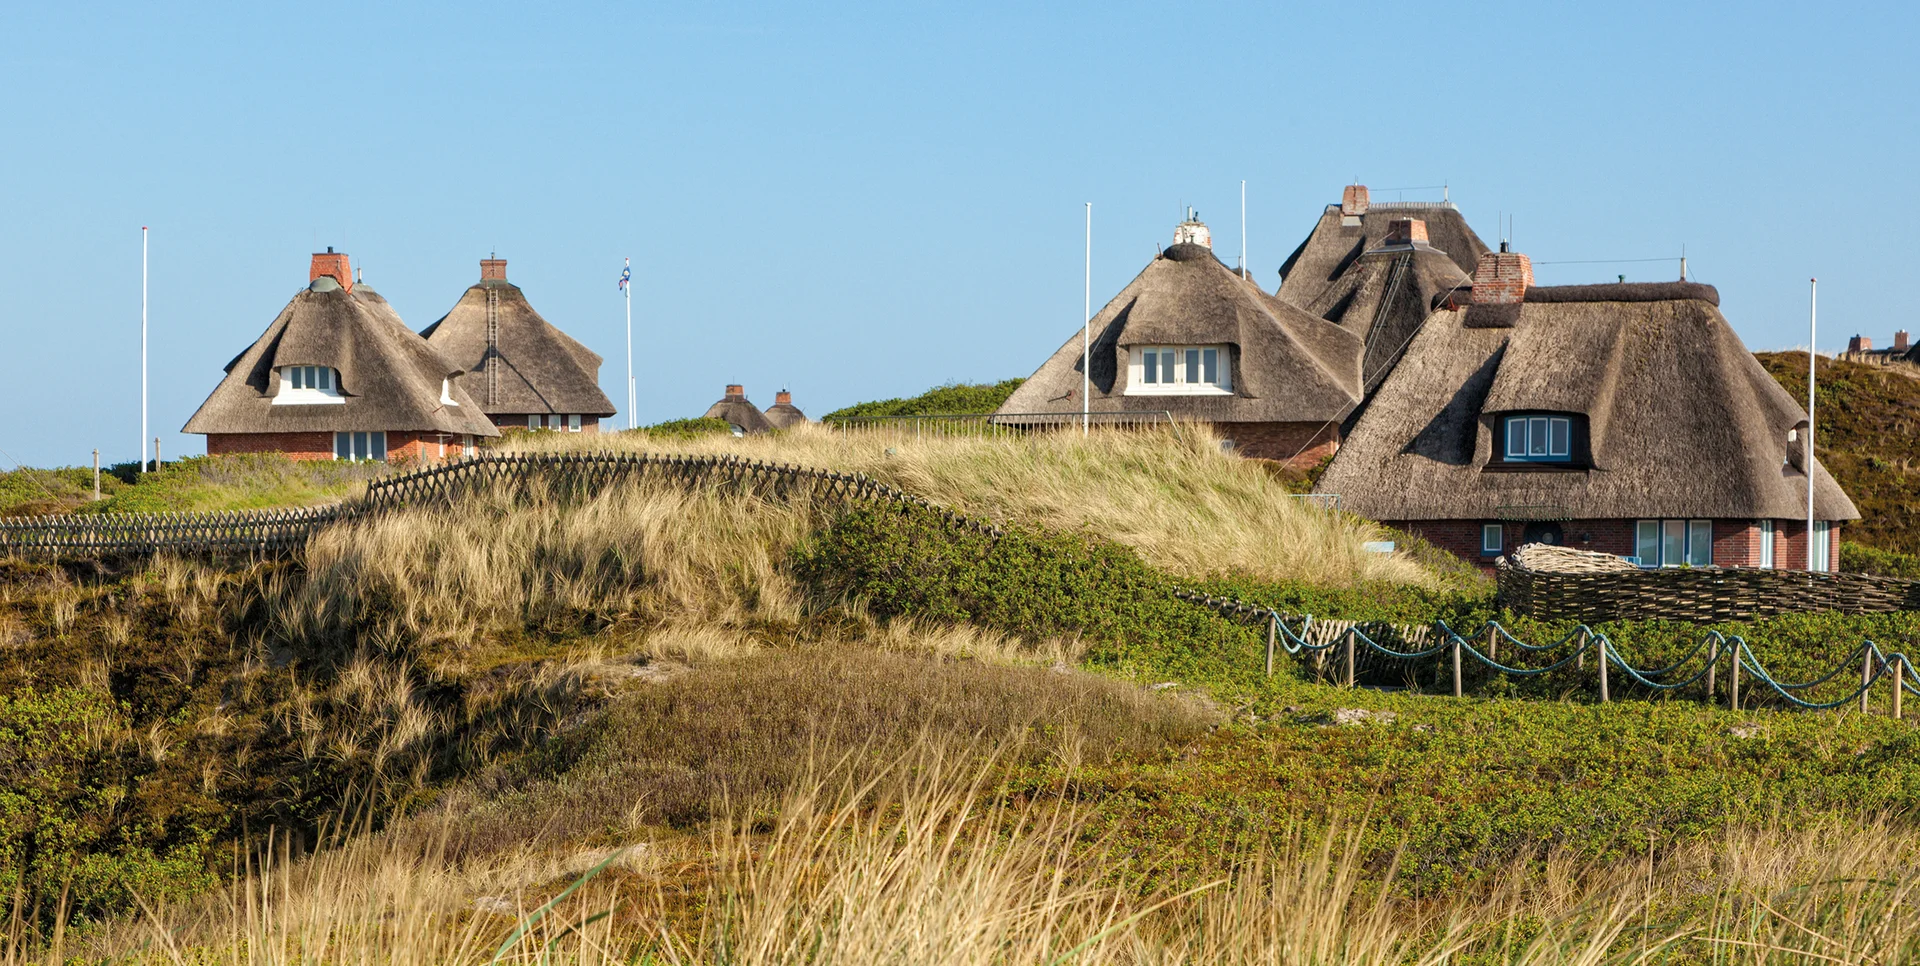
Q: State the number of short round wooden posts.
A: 11